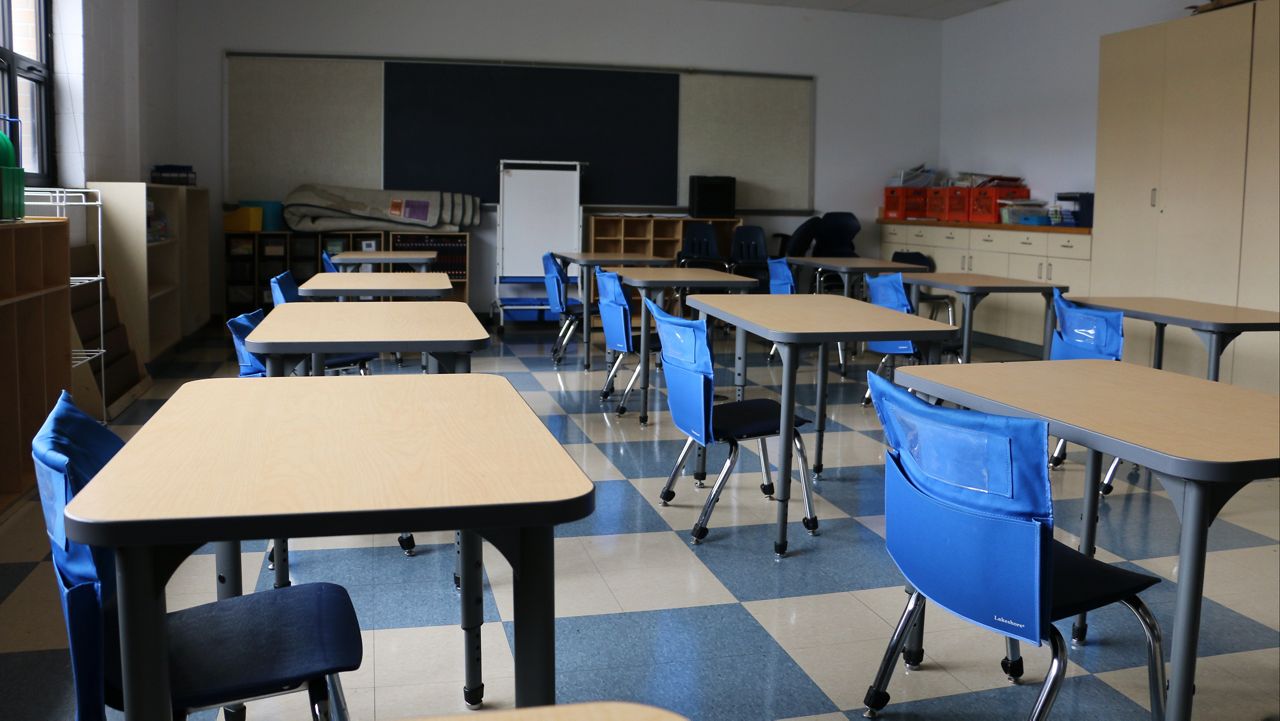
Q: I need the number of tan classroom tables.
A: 12